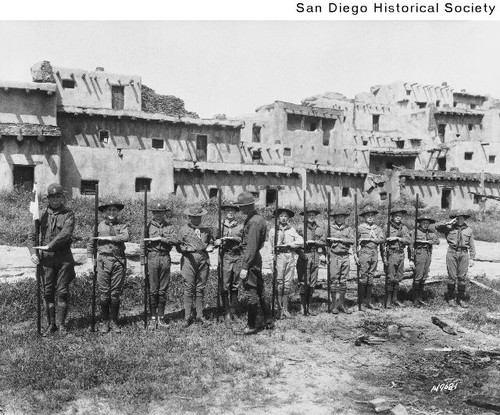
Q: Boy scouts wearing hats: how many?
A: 13